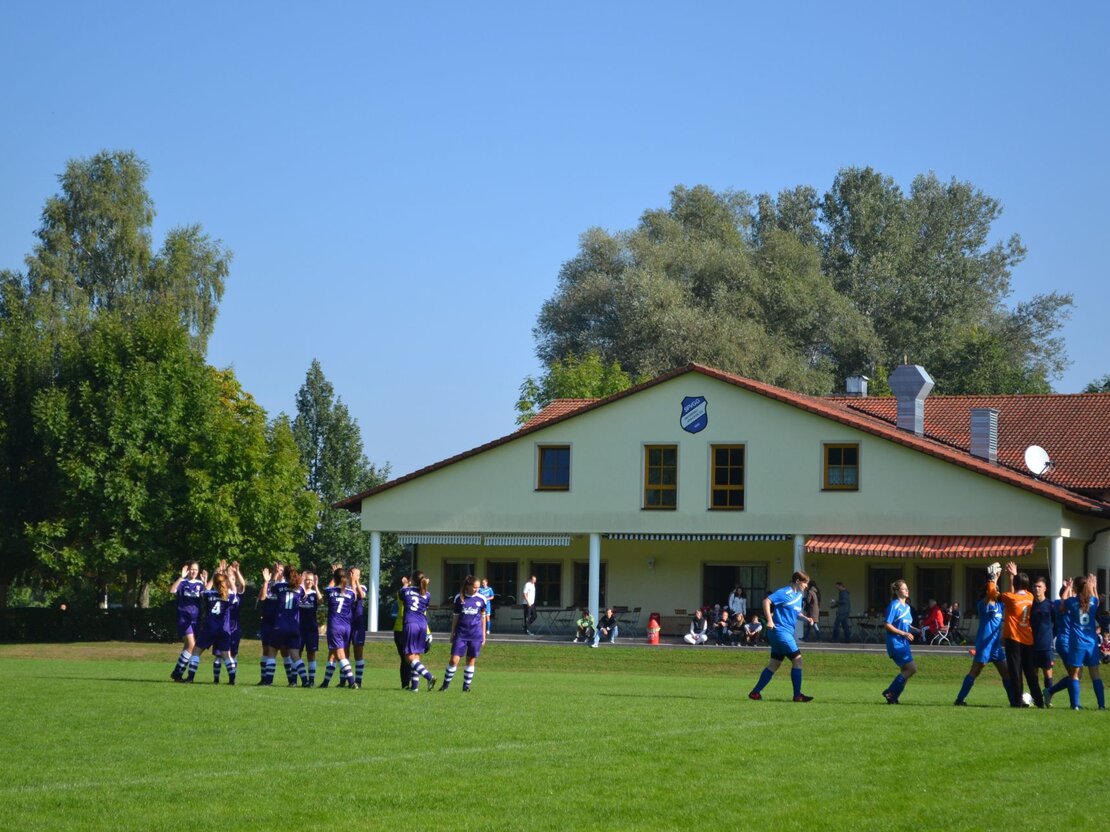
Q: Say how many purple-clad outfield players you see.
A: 10